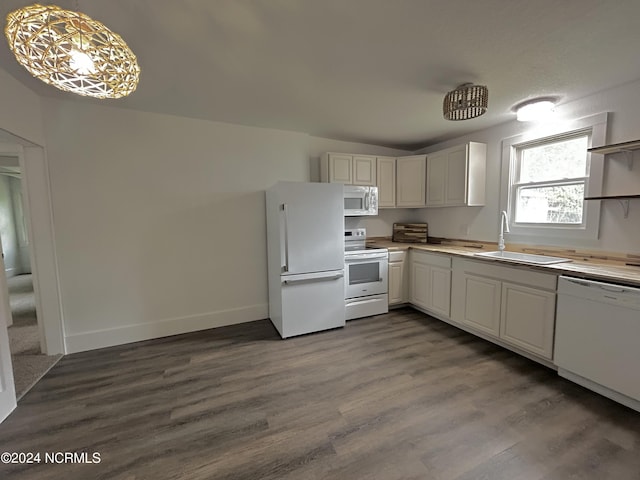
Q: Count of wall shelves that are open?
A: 2